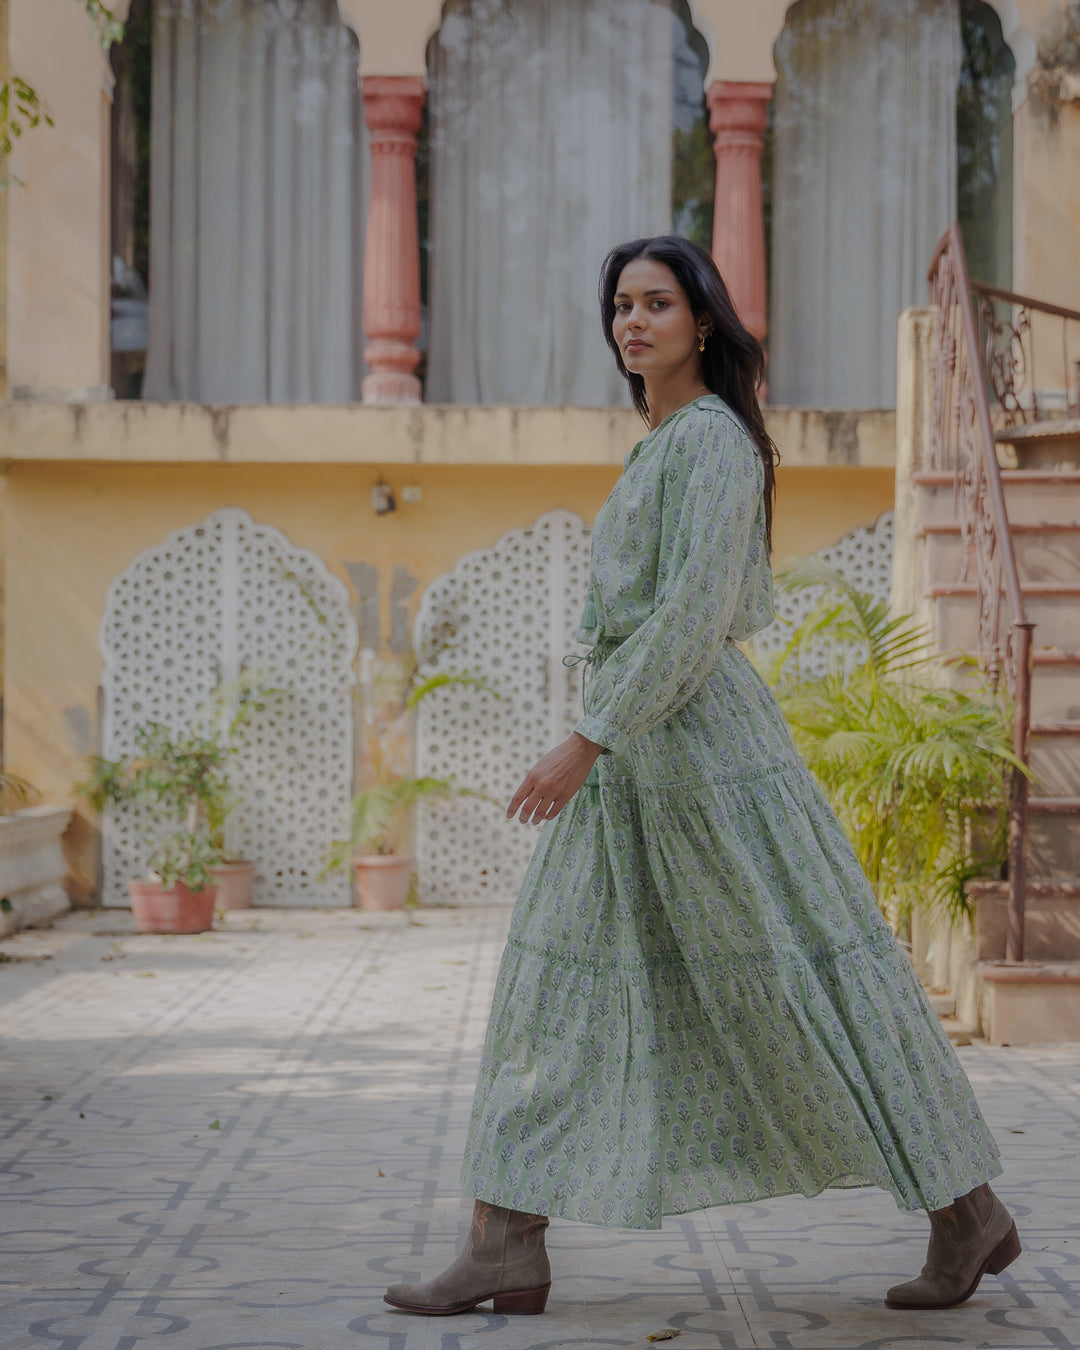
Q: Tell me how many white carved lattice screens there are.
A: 3